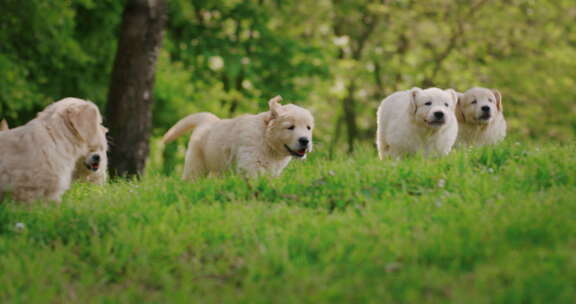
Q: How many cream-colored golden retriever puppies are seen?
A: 5